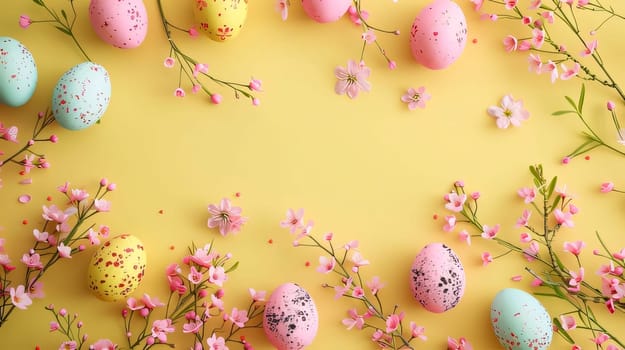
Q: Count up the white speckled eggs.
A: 0